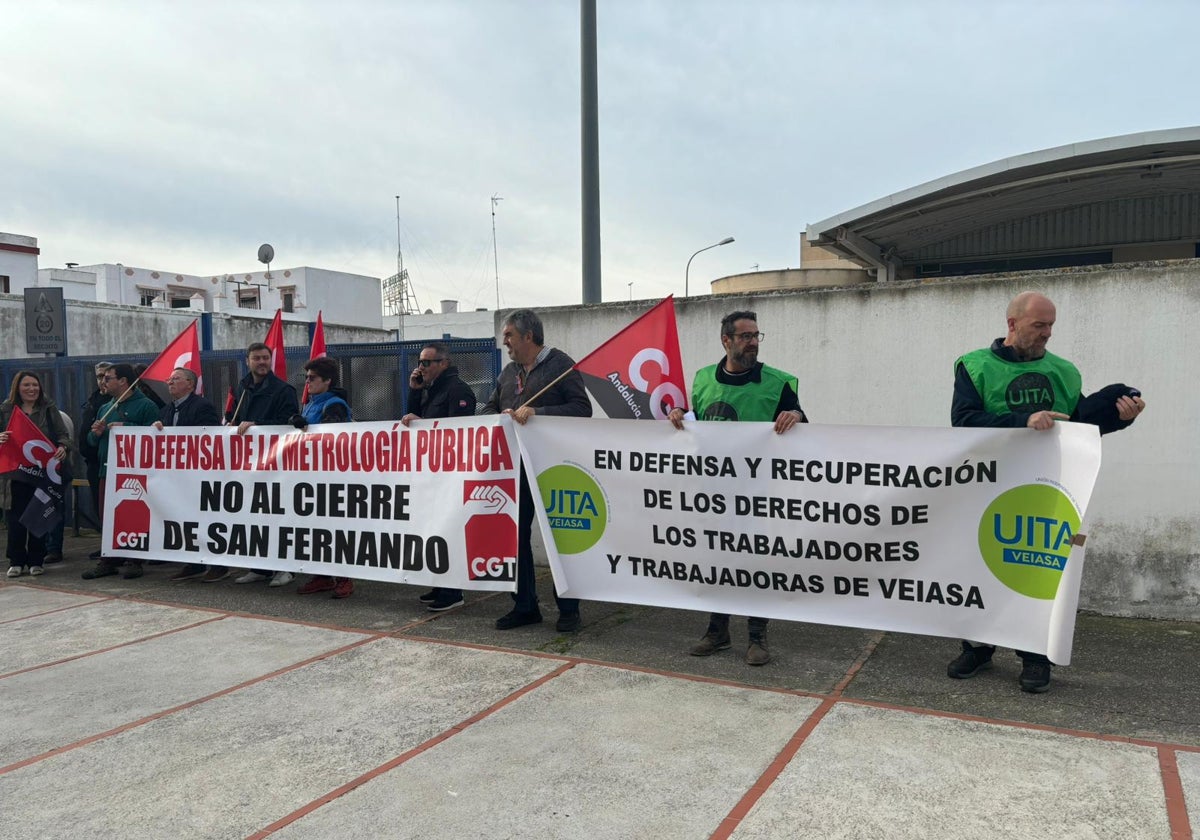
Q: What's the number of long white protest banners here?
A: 2